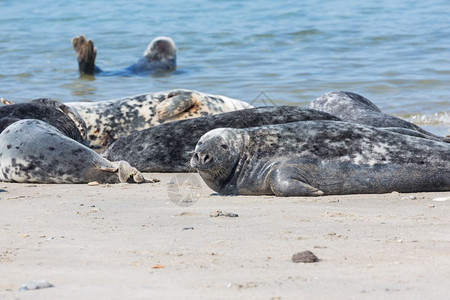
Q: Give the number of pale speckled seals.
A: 2